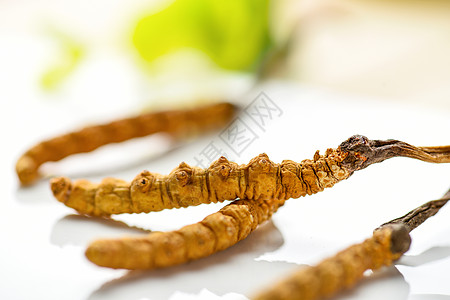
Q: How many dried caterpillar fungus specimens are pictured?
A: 4